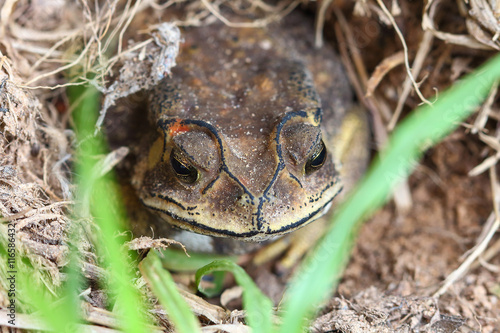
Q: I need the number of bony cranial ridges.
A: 2